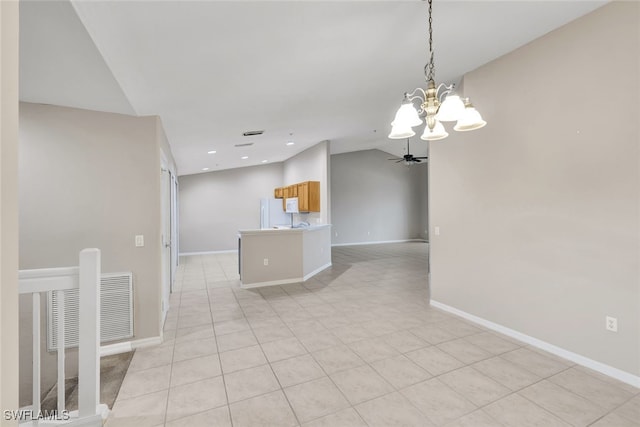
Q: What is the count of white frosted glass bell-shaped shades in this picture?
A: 5